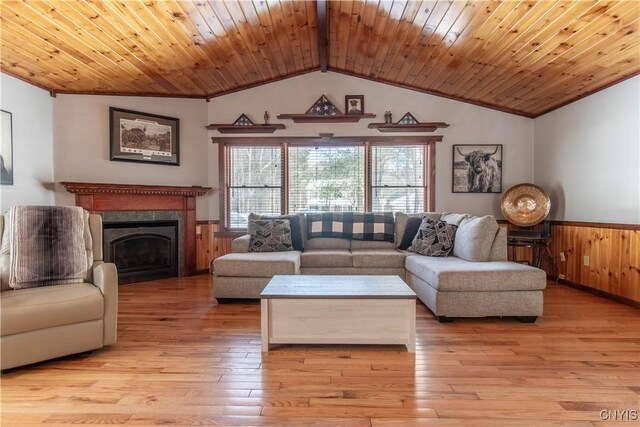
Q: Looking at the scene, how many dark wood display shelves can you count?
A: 3